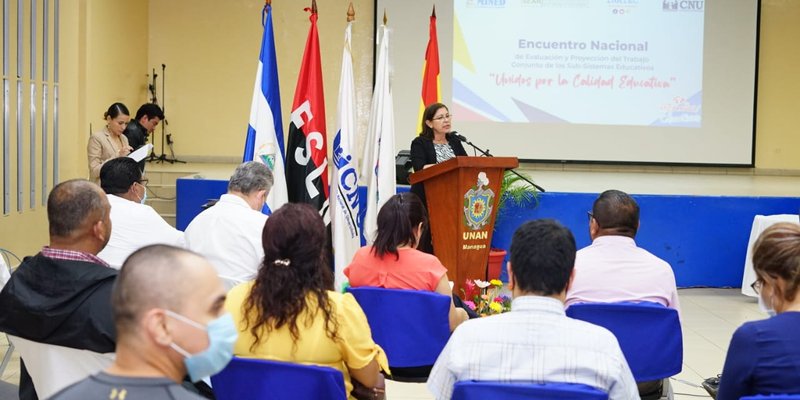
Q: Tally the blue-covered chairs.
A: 5